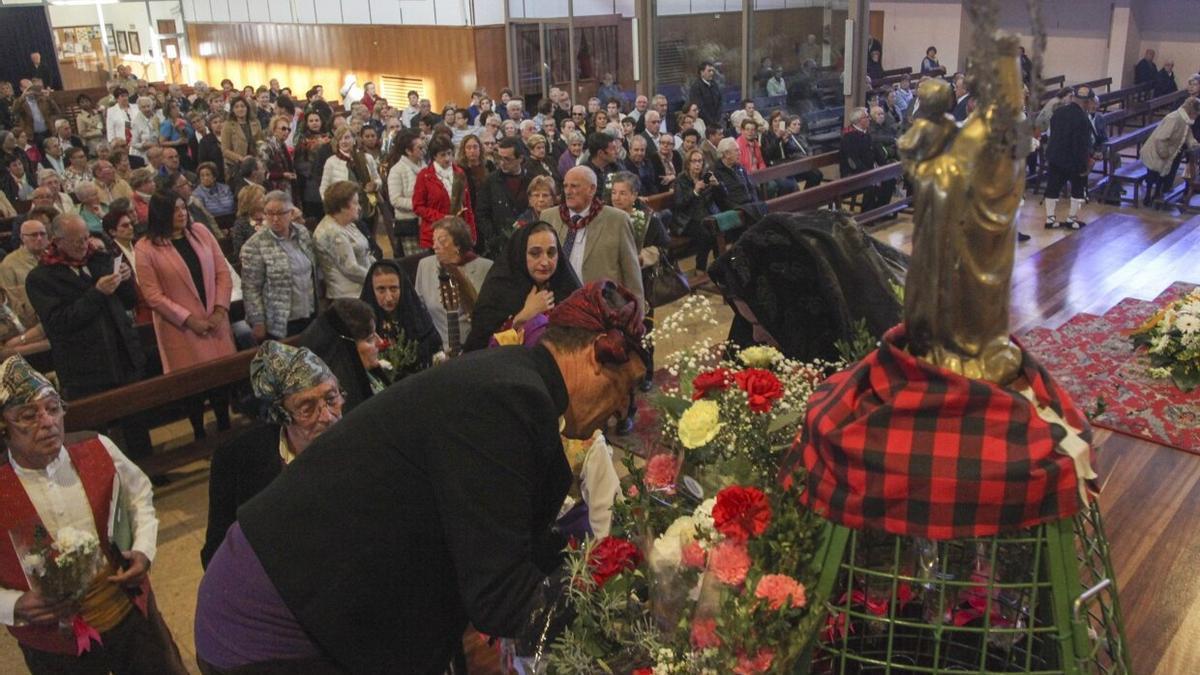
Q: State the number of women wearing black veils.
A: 4